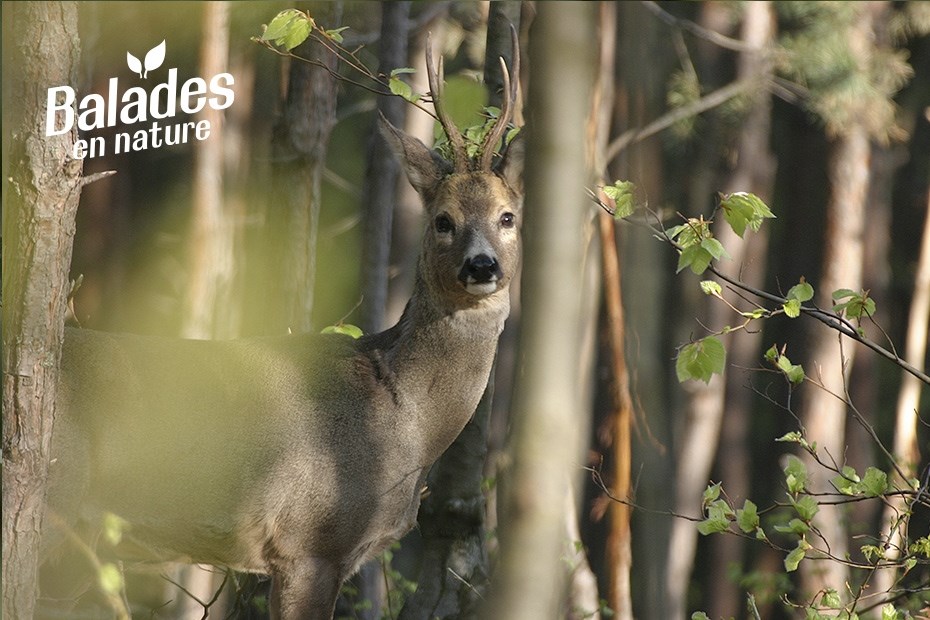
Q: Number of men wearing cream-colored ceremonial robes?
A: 0